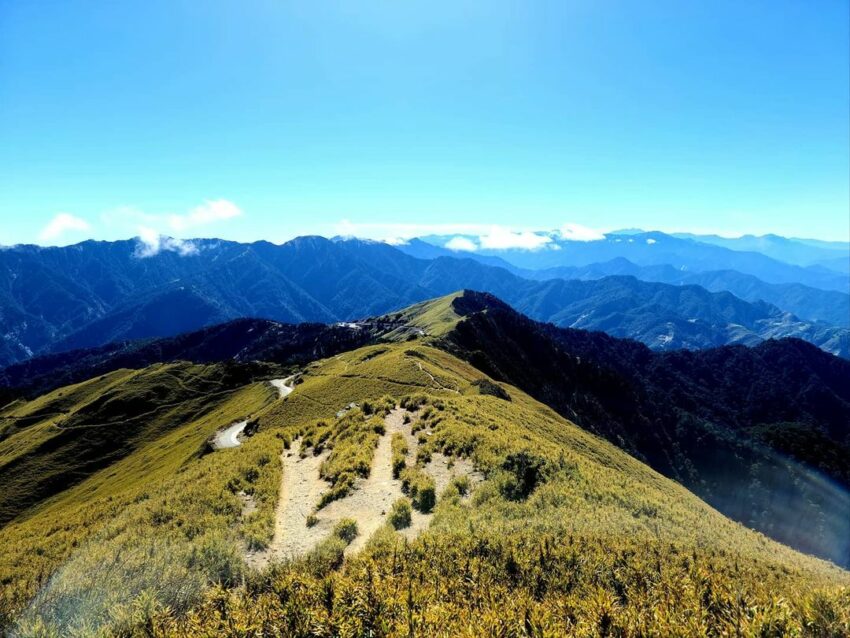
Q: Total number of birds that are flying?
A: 0